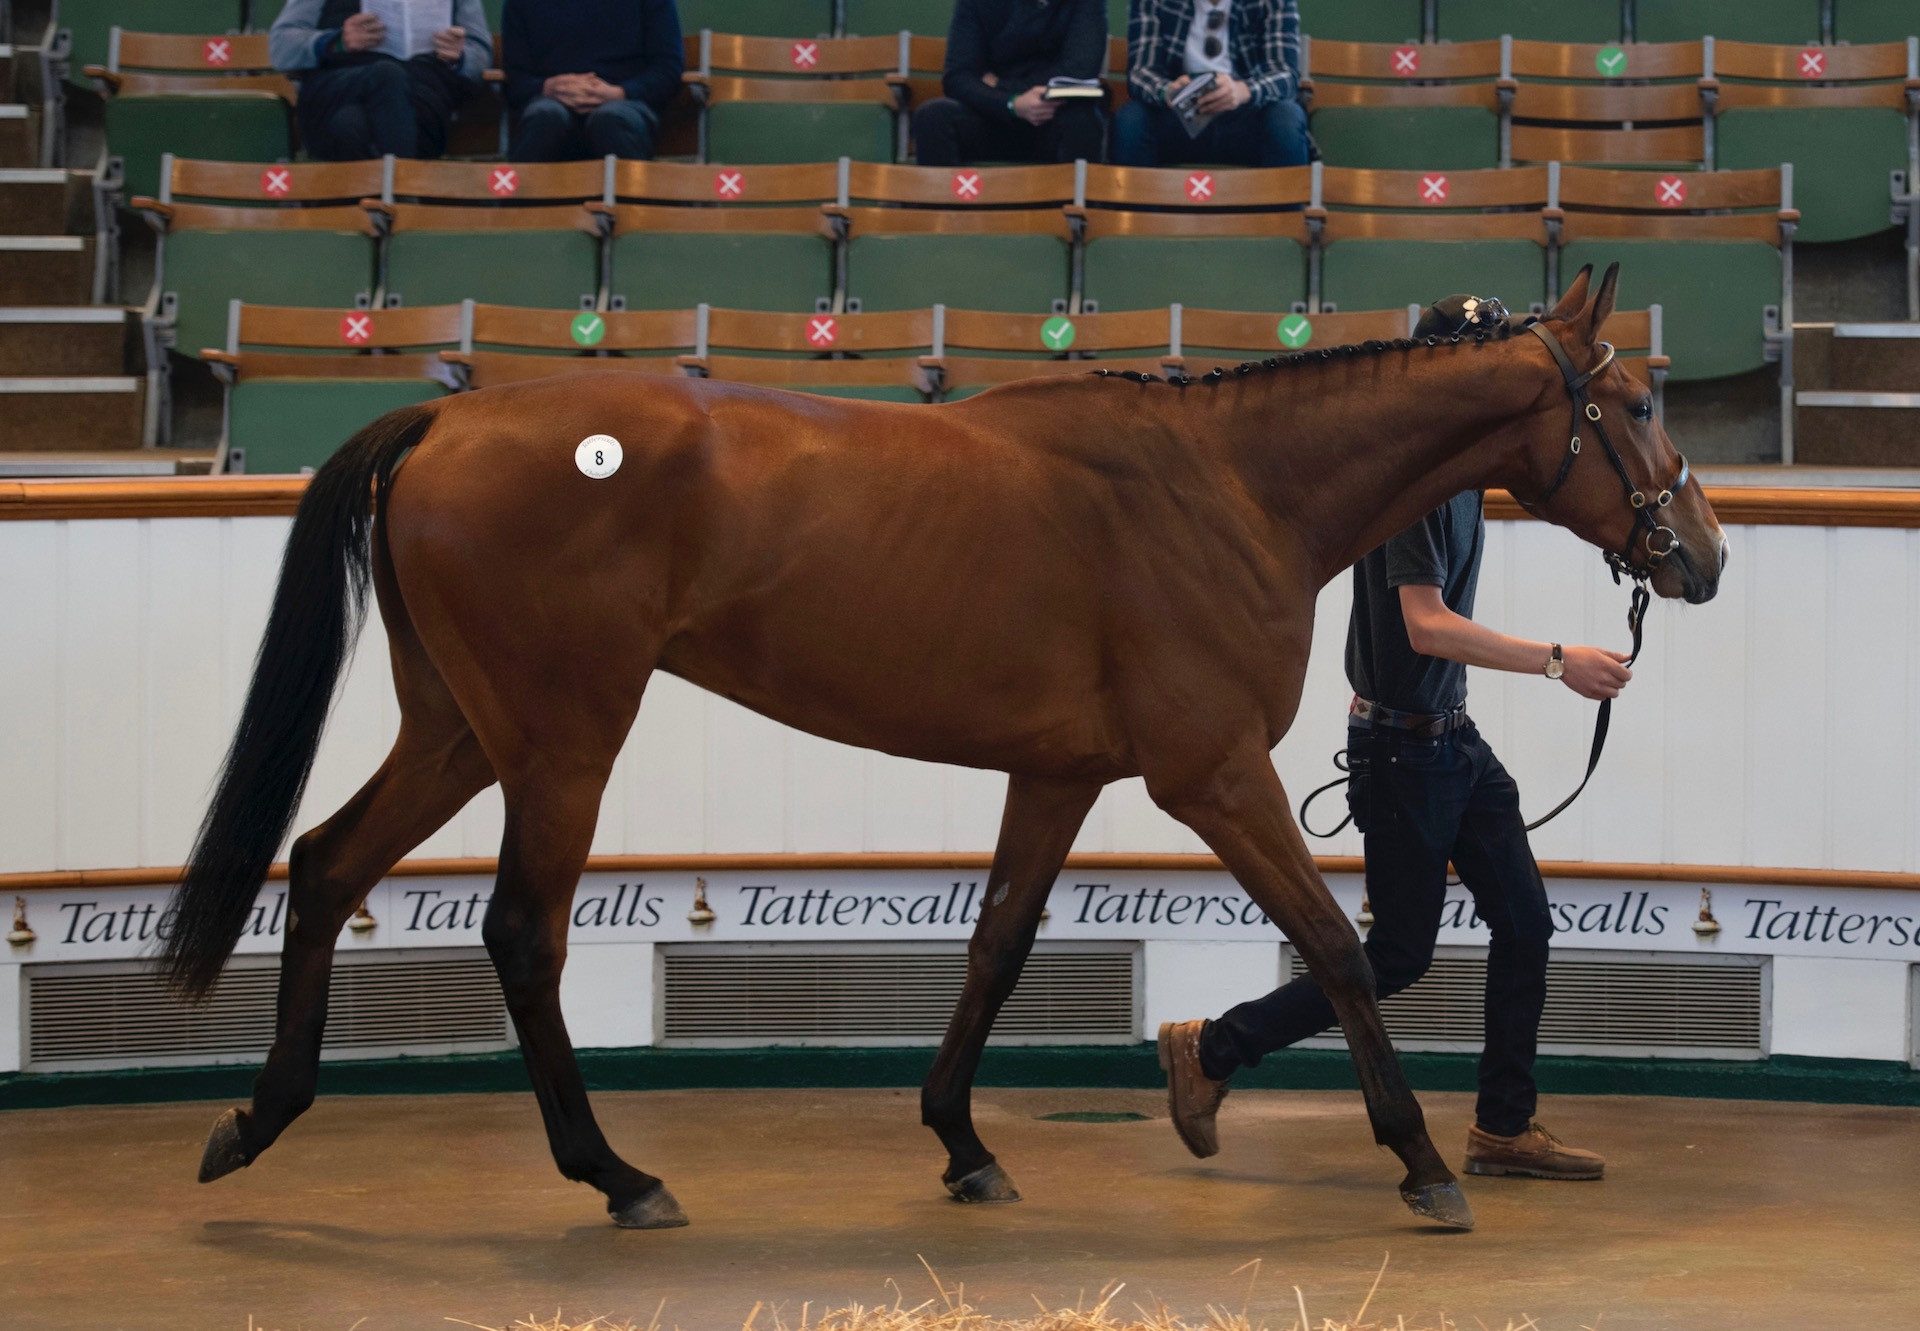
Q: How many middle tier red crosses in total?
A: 7